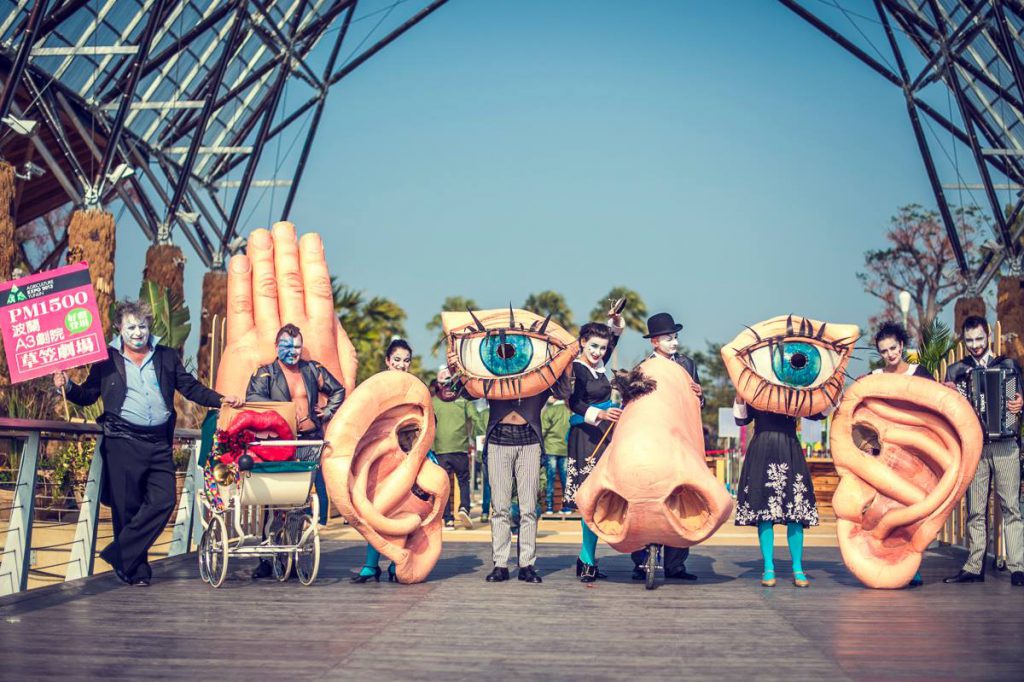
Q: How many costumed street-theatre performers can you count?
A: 9